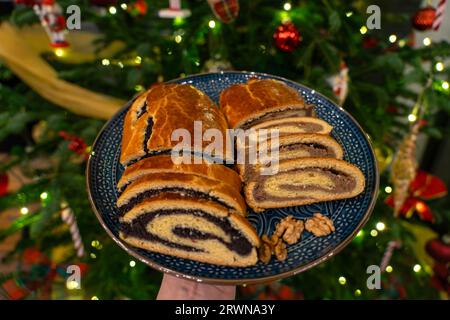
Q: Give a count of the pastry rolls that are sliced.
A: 2